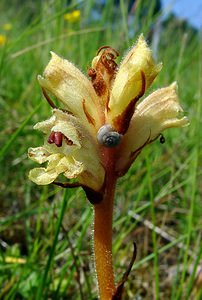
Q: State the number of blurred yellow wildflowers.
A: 3